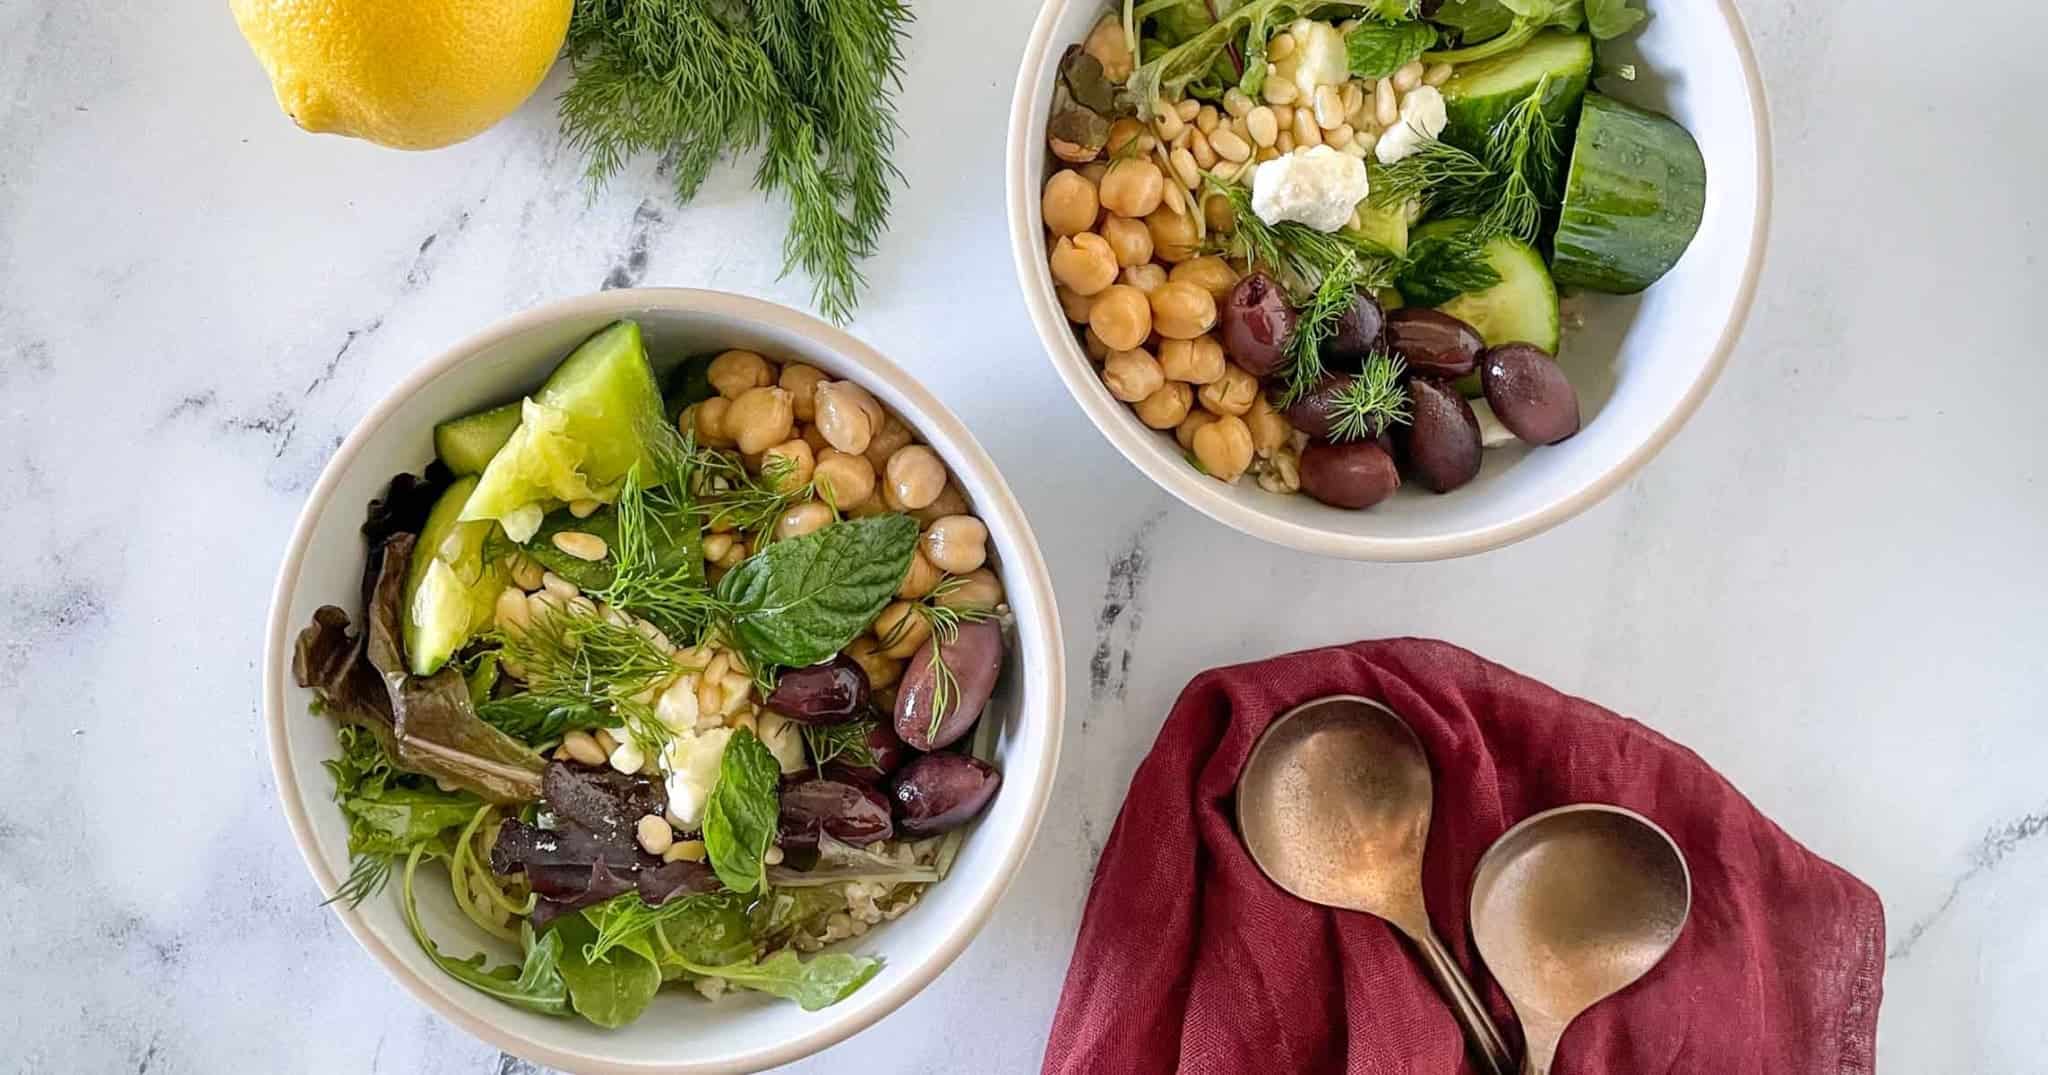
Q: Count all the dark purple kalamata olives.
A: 12